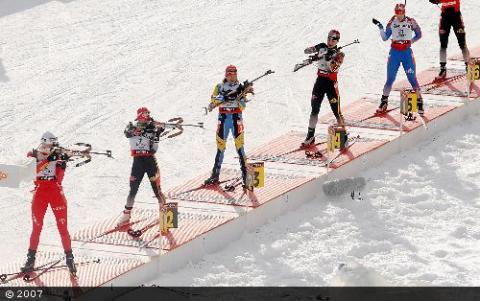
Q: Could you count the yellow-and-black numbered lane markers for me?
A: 5